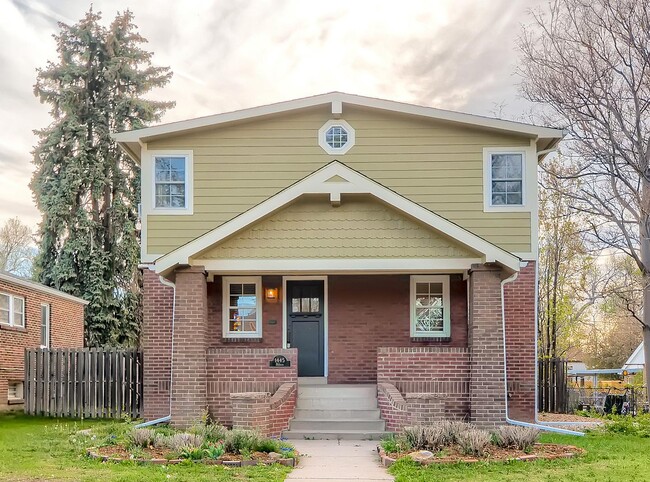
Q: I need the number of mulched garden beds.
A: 2